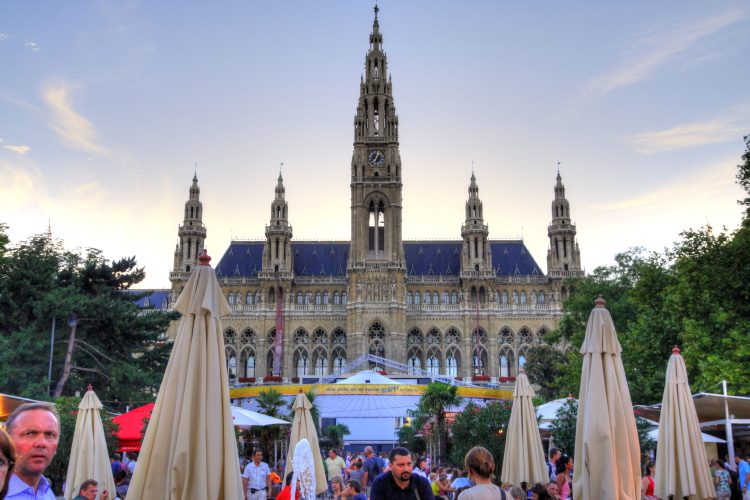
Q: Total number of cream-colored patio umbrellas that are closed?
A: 6